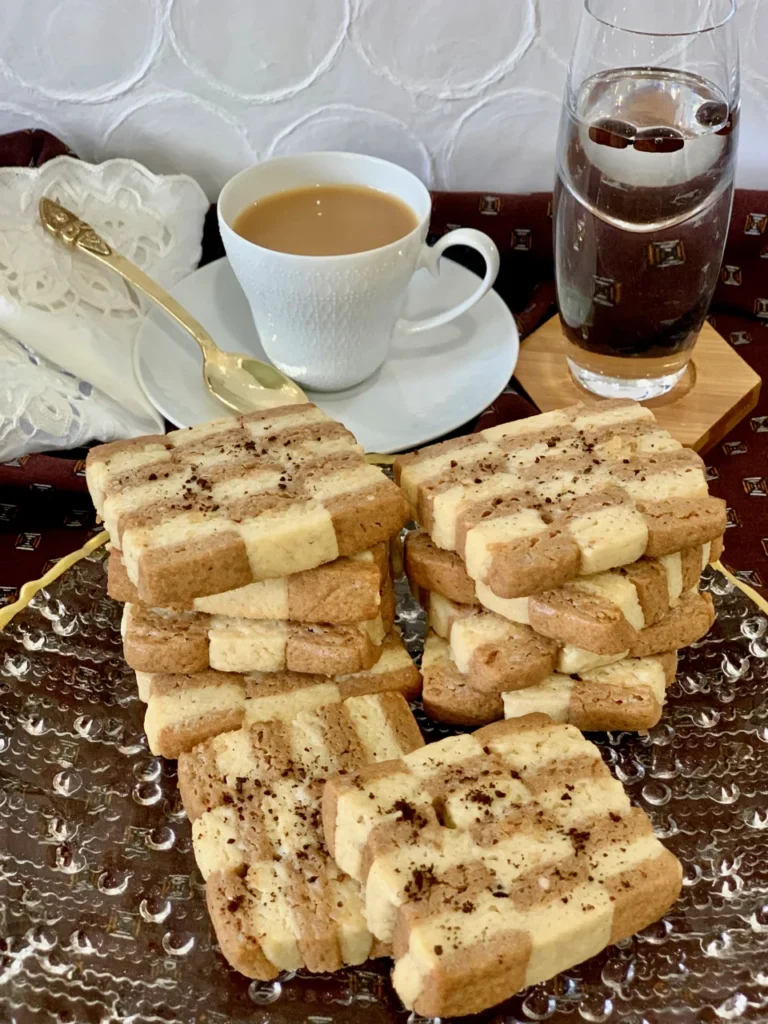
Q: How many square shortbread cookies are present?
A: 10